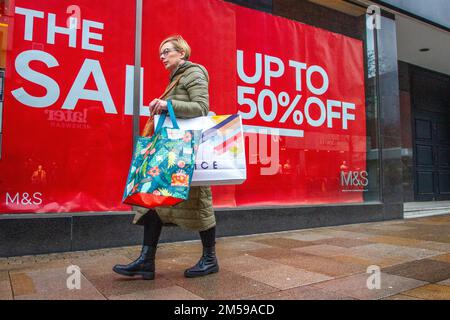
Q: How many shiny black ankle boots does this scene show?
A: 2